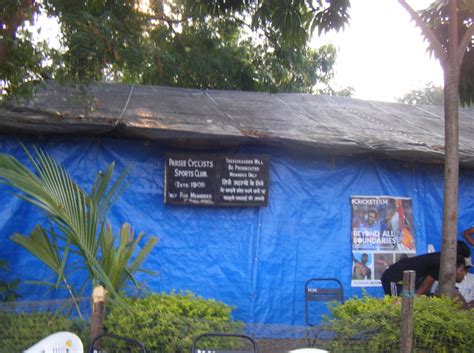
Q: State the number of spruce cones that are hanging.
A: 0